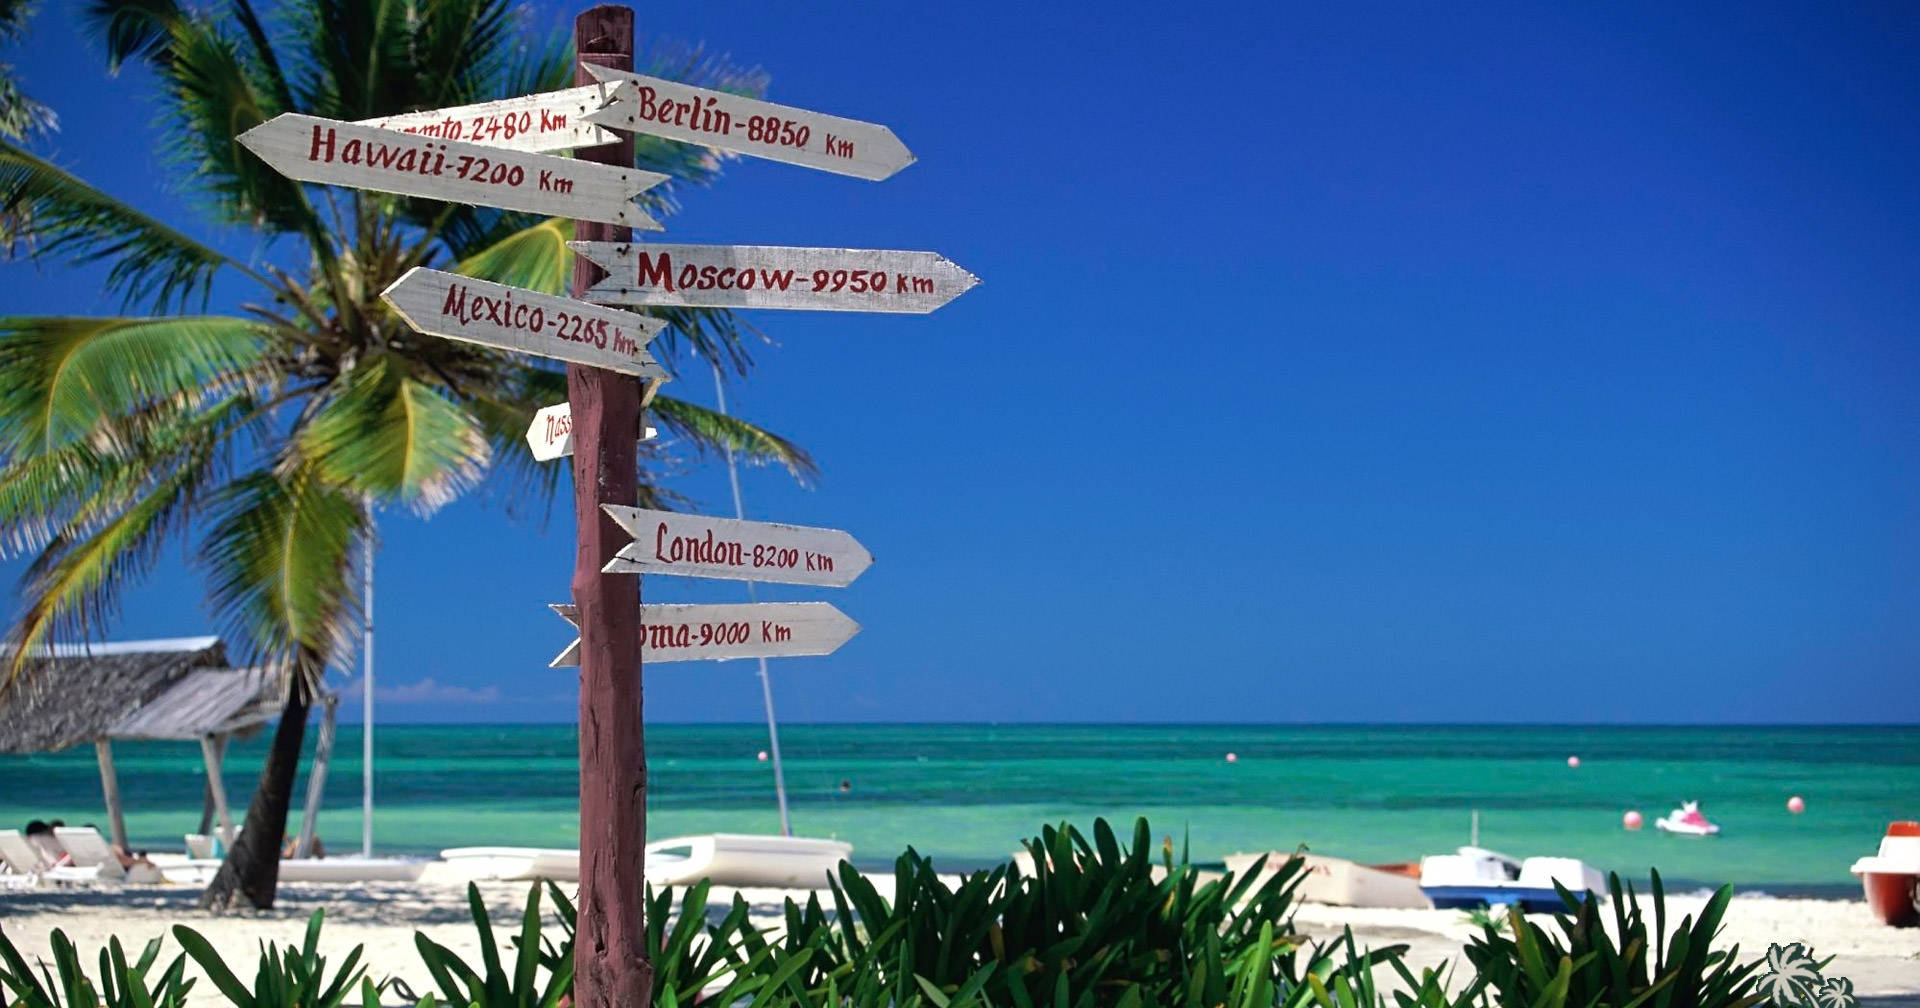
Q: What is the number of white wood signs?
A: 8